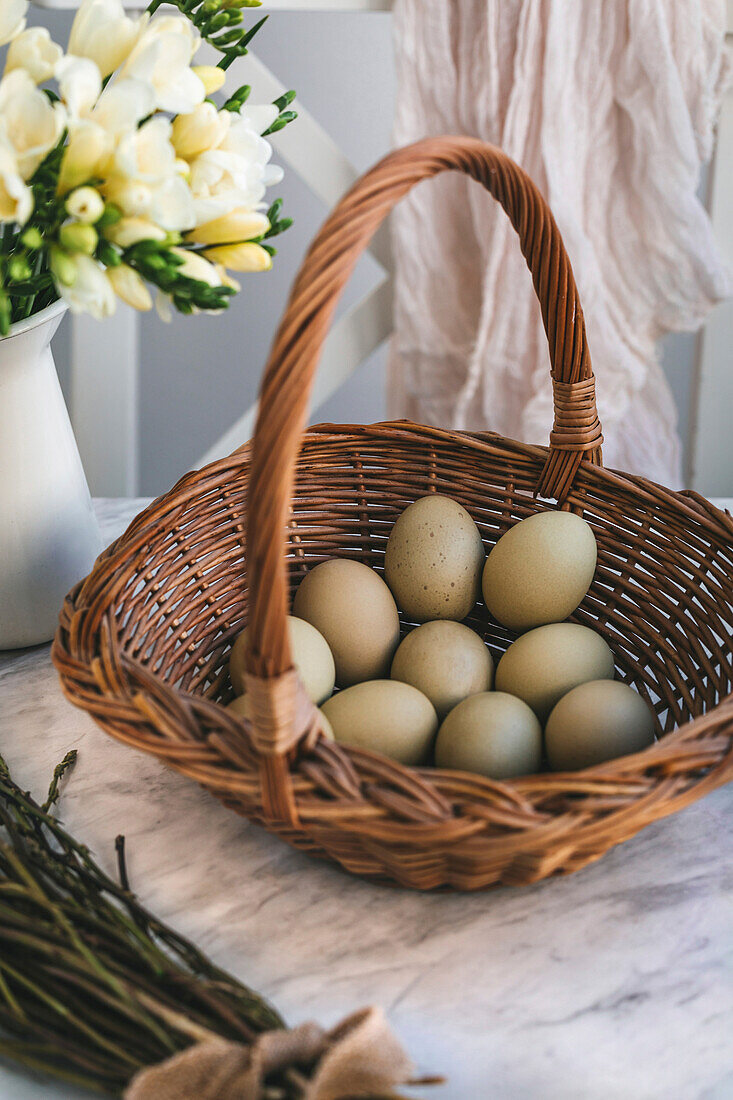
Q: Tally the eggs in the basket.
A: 10